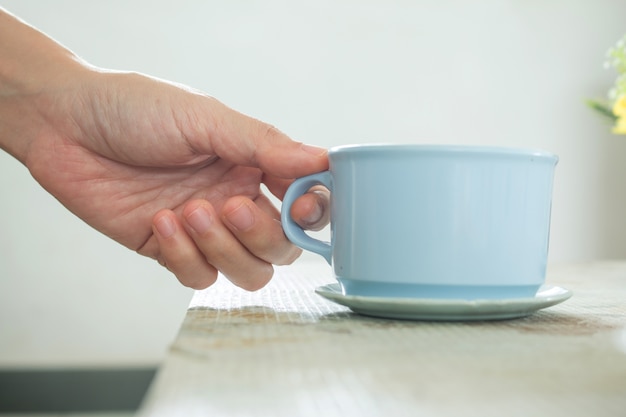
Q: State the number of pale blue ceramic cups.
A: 1